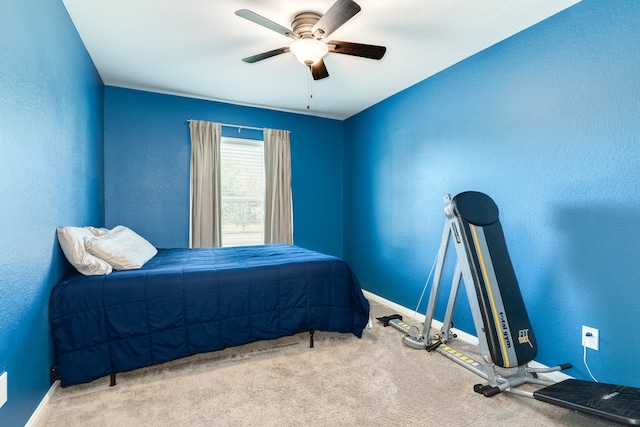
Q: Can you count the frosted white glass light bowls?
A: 1